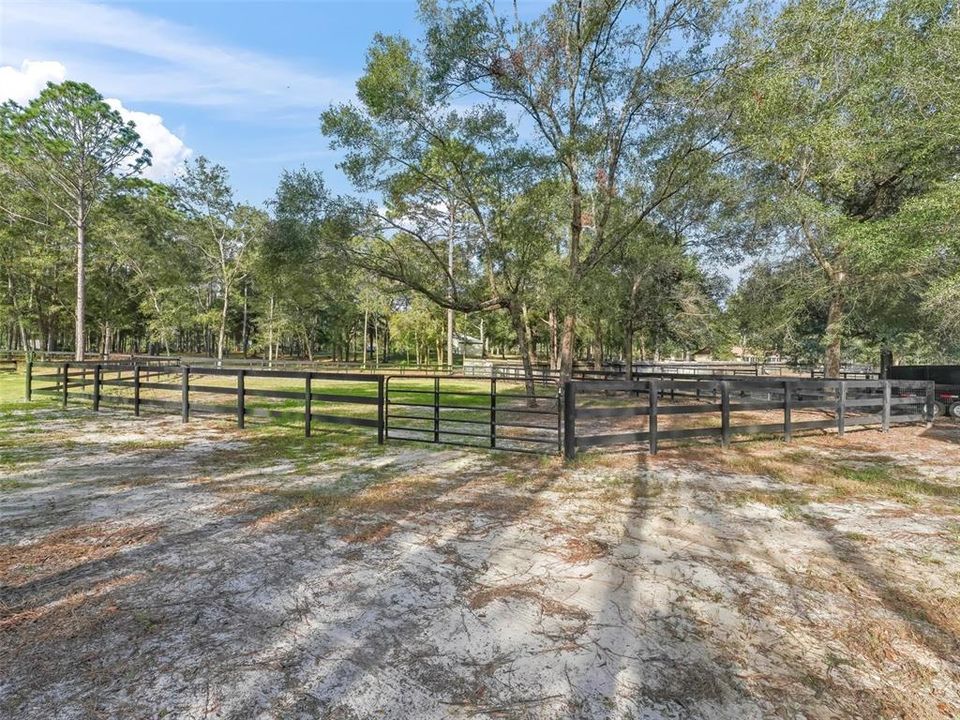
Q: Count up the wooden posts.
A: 15